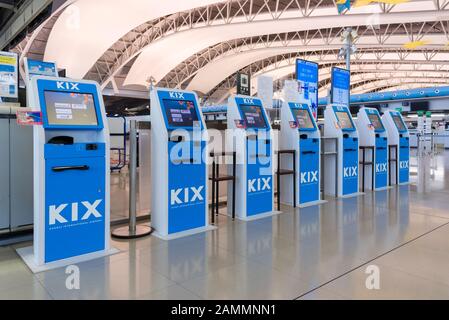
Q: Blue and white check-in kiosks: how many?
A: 7